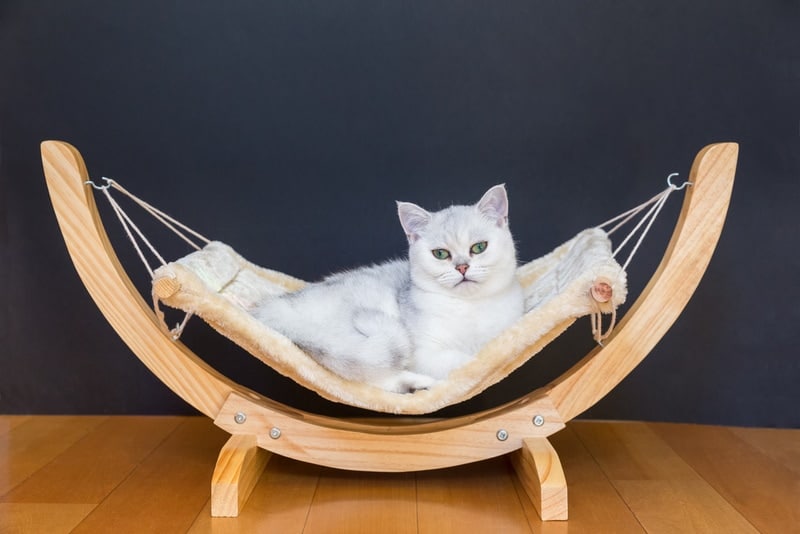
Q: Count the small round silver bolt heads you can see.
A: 4